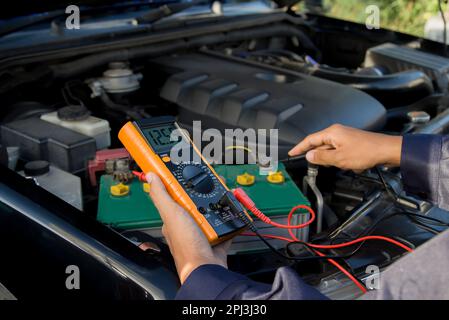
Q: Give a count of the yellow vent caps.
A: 4